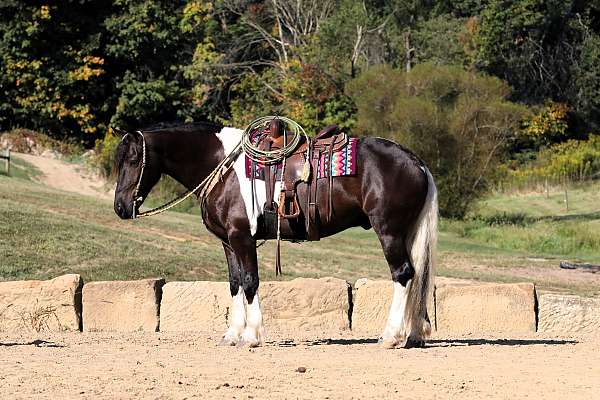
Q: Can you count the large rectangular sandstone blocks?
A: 7